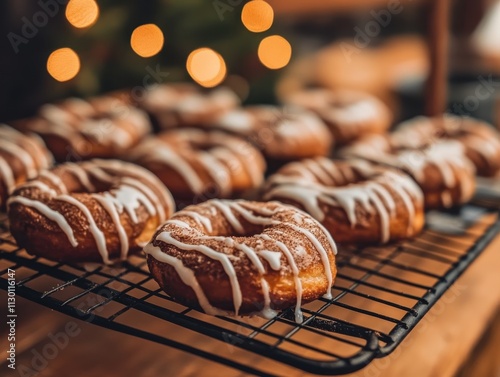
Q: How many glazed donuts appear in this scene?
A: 11